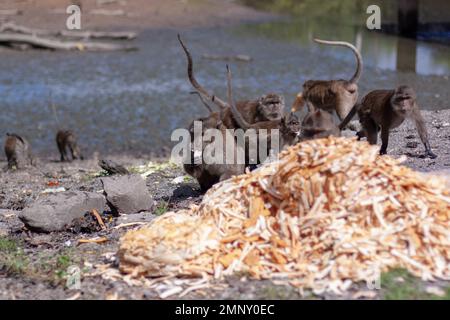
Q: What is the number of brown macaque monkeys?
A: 8